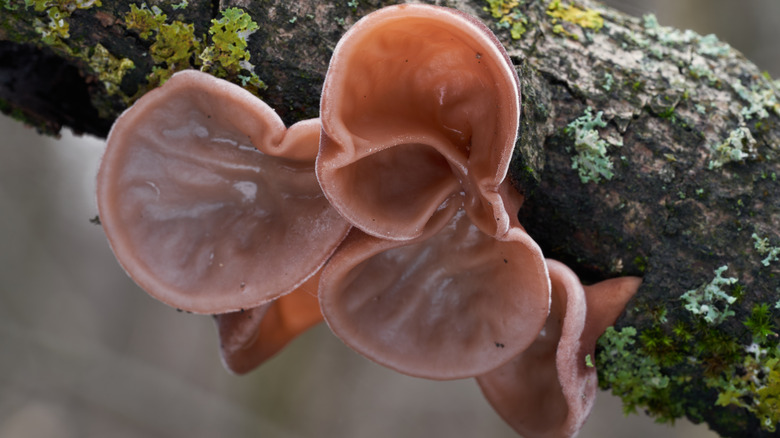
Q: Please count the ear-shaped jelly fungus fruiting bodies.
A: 5